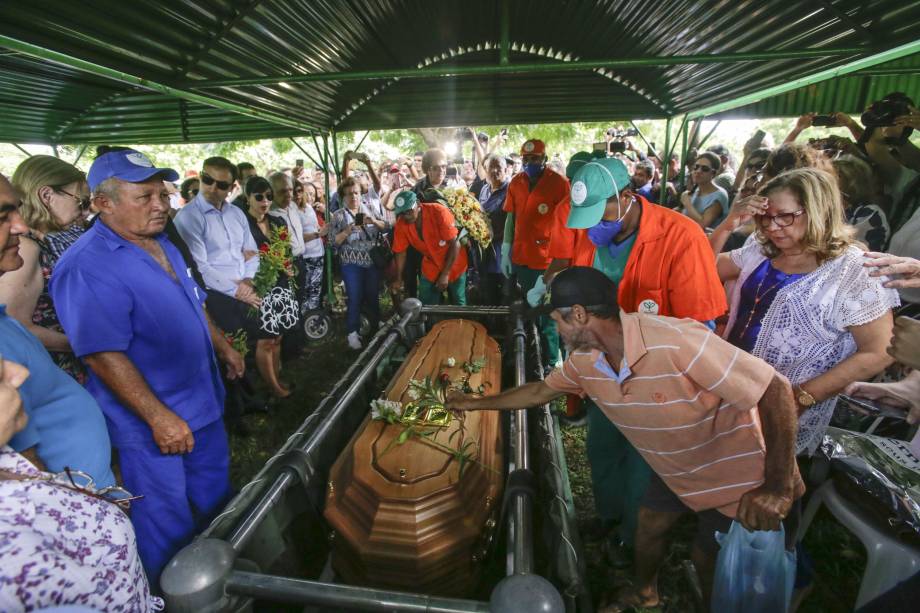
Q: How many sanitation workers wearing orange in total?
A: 4